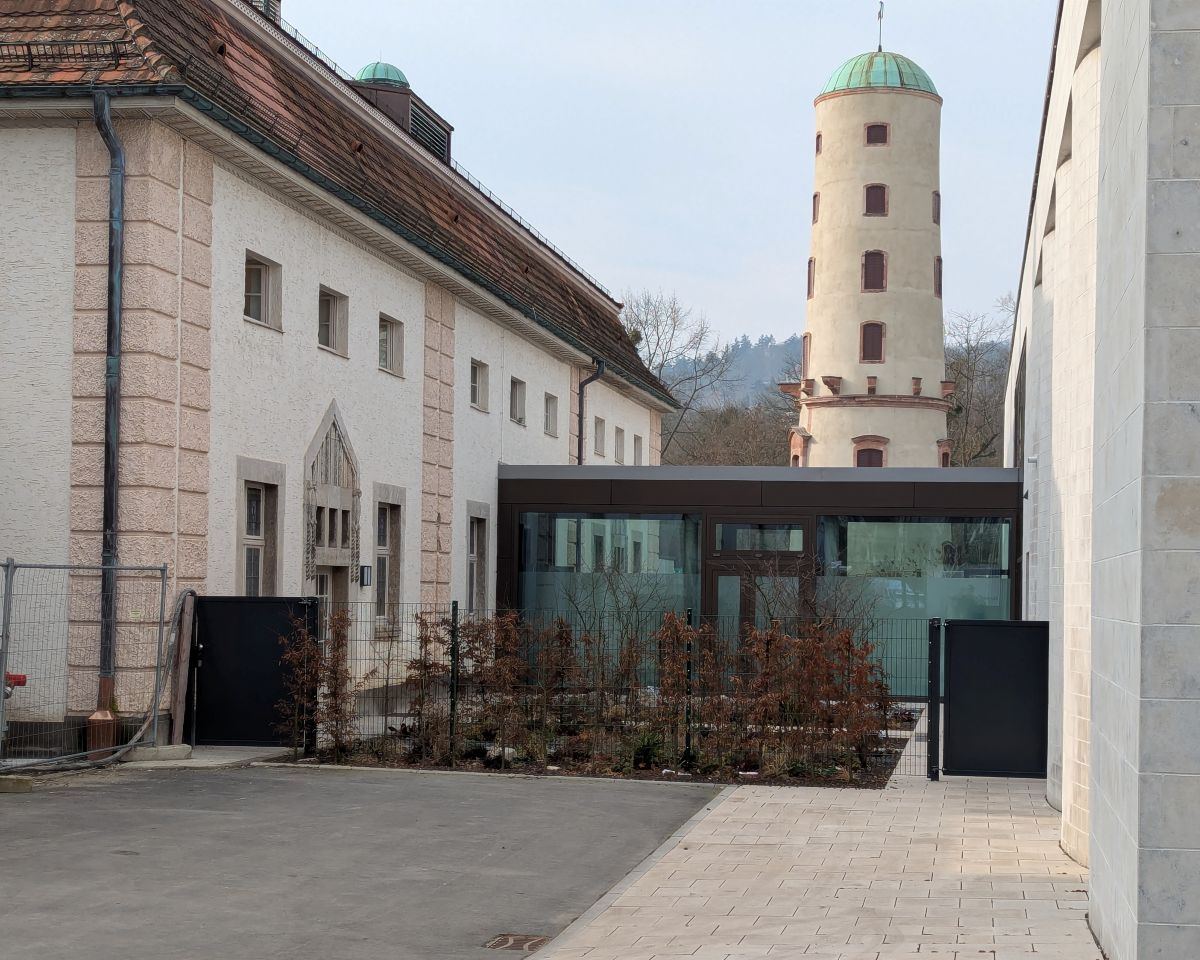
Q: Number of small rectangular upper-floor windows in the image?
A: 9